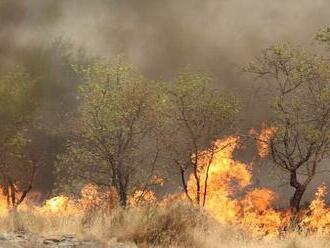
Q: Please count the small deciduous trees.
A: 4